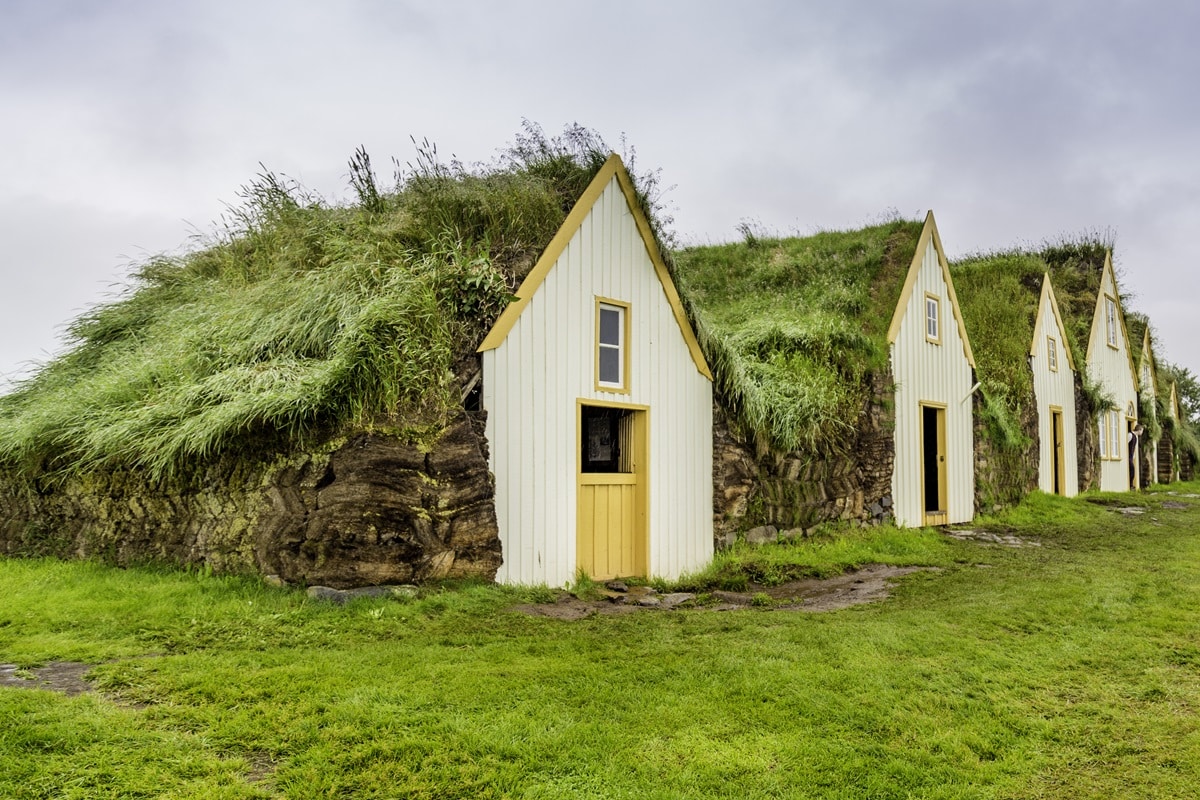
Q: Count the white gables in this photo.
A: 6